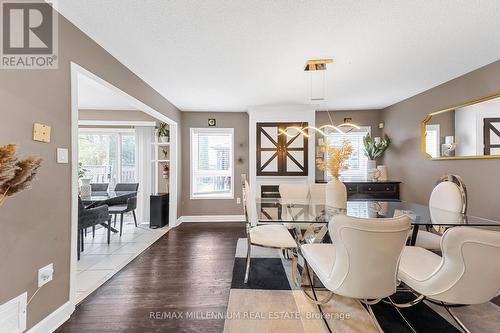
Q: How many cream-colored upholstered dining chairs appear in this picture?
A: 6